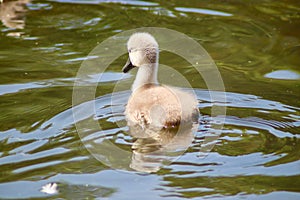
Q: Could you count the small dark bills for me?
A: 1